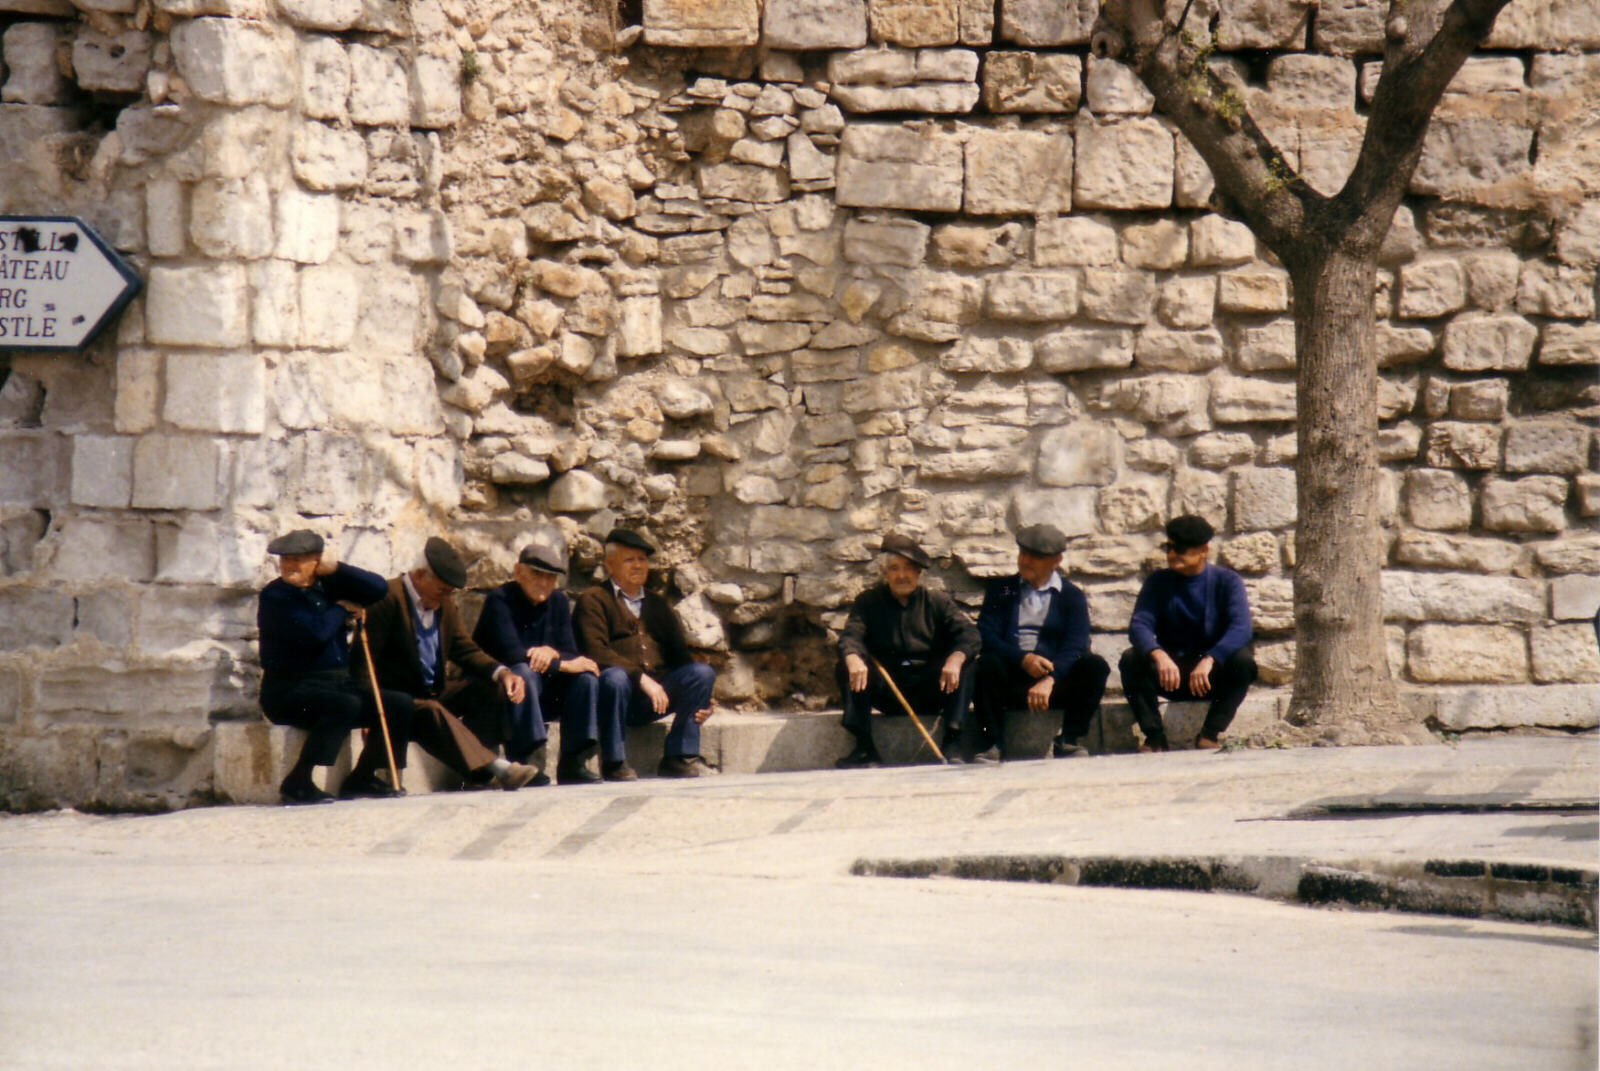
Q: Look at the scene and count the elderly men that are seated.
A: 7